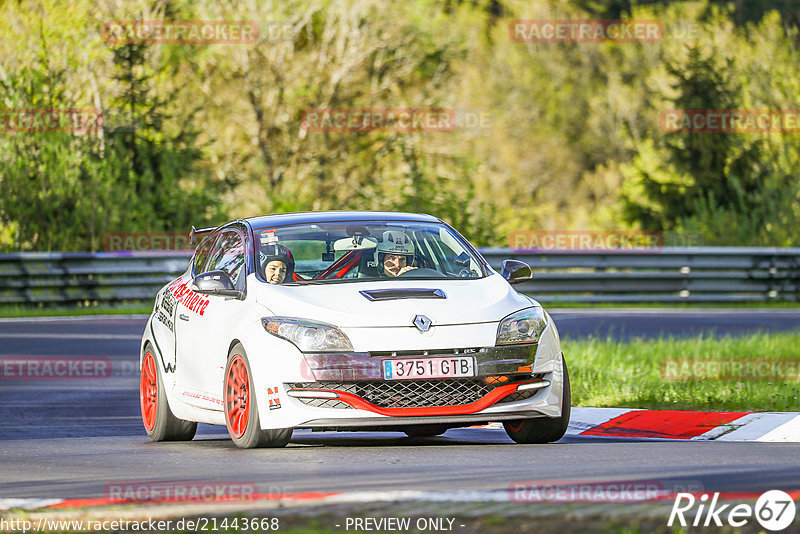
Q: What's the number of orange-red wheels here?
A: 2